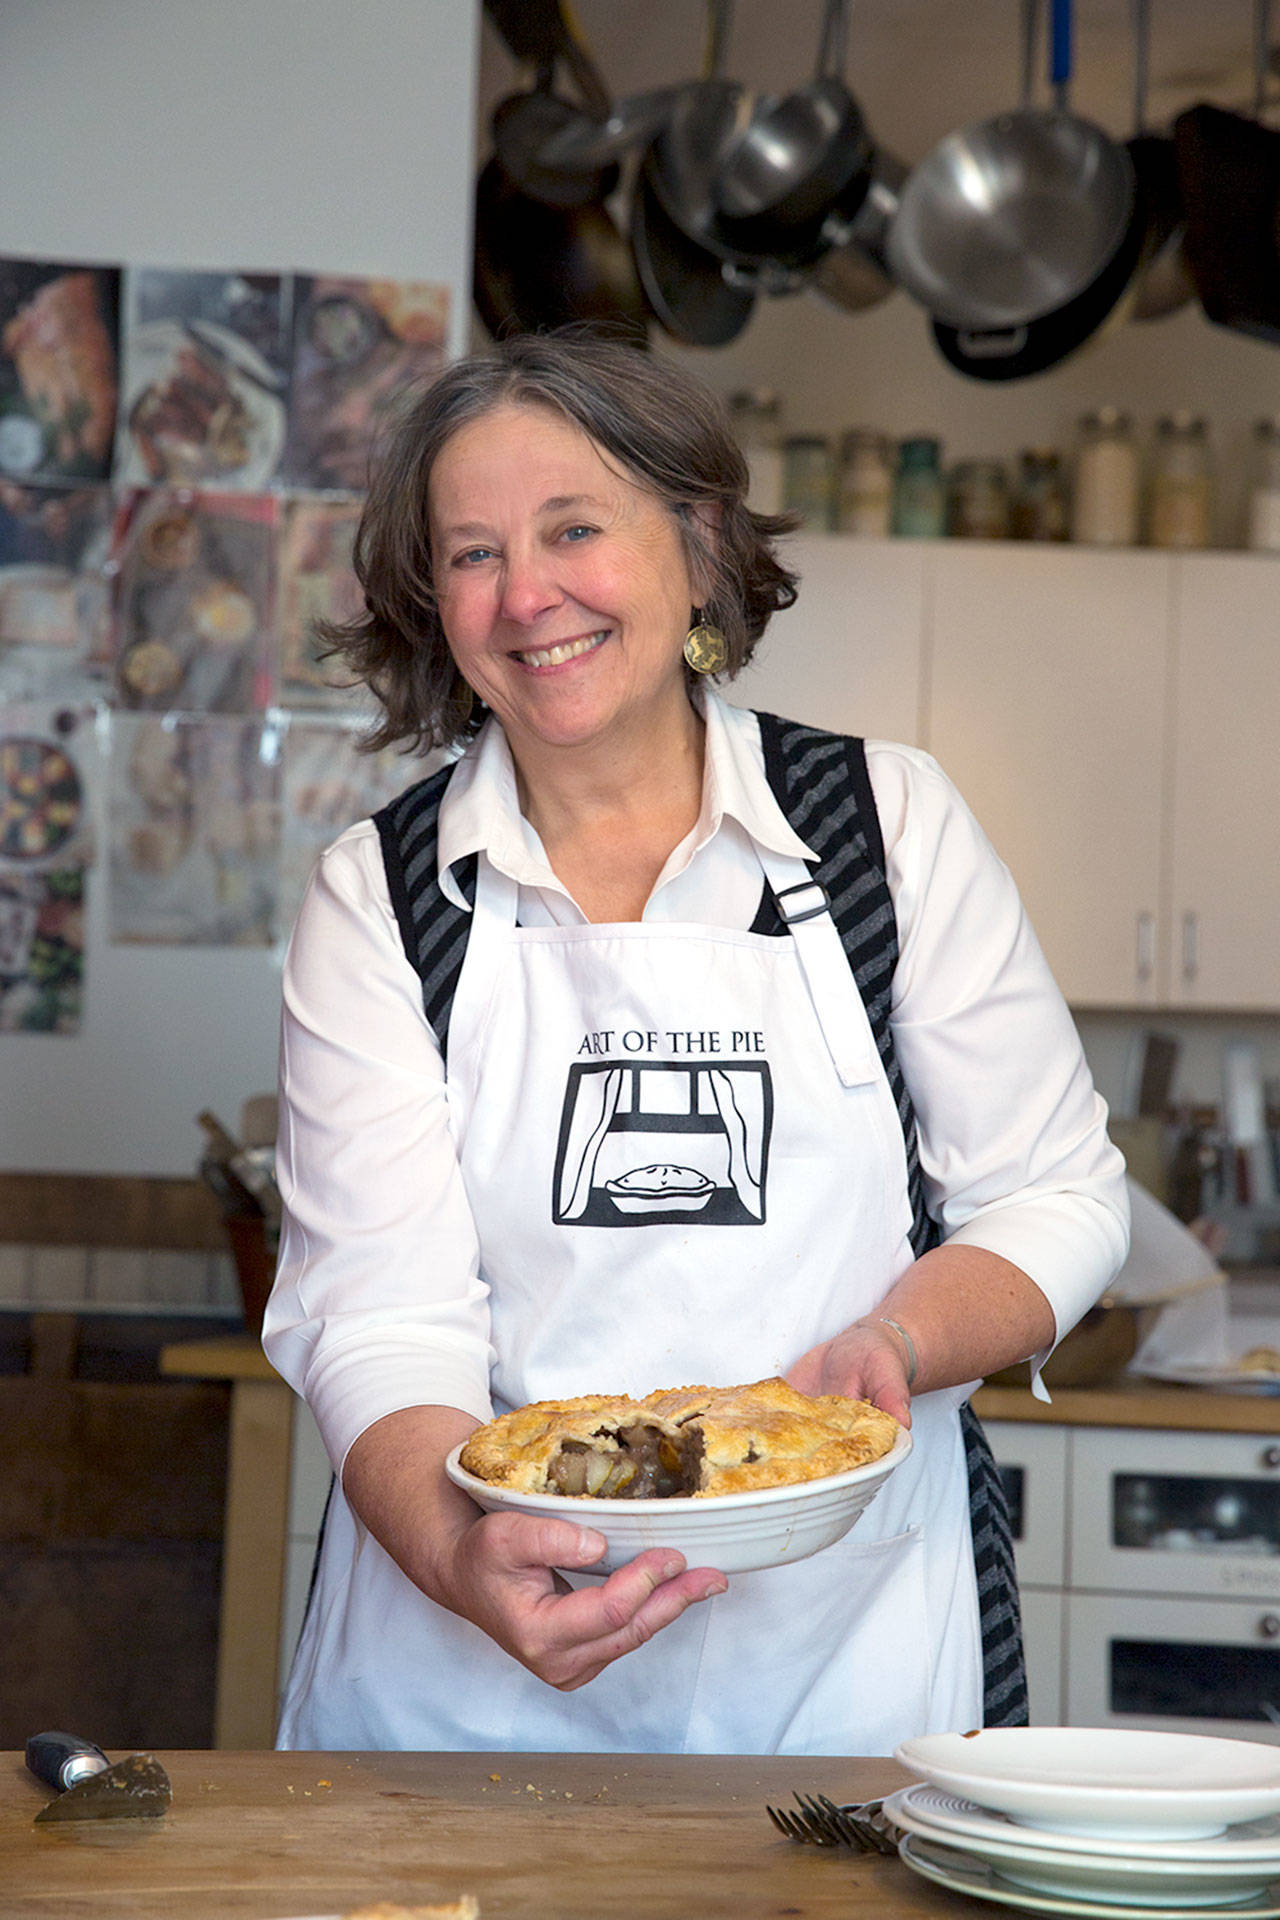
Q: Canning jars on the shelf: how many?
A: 9